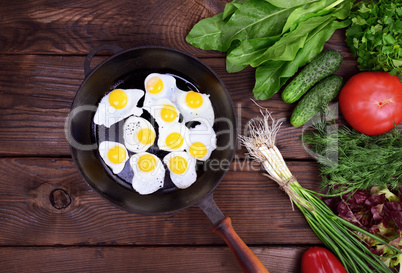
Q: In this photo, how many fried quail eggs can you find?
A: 10